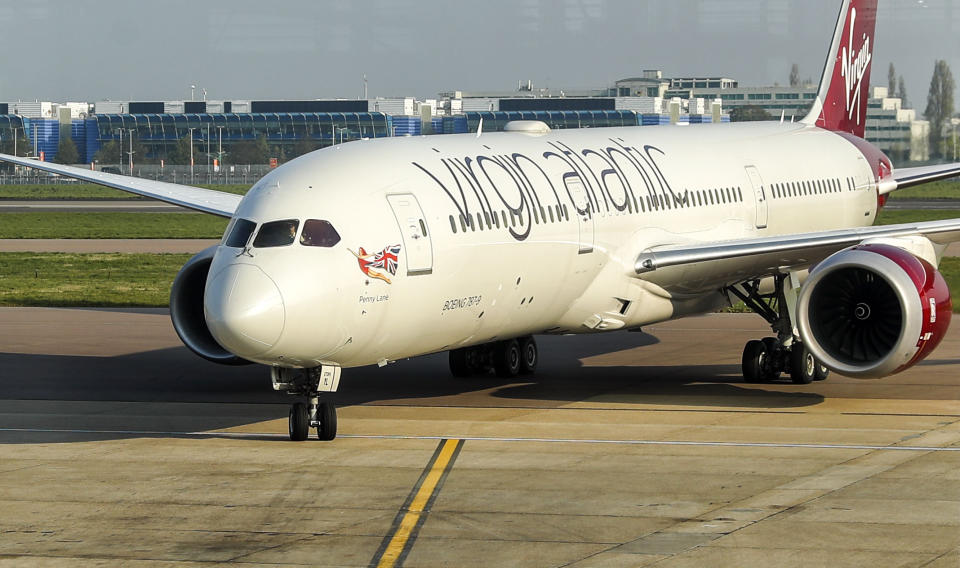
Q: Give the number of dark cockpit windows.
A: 3